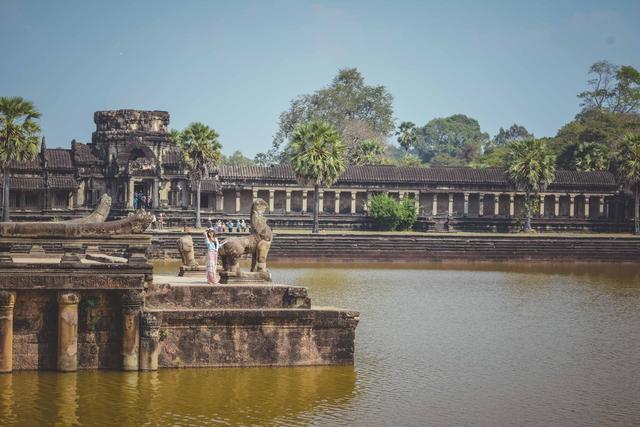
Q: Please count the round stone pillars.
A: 4